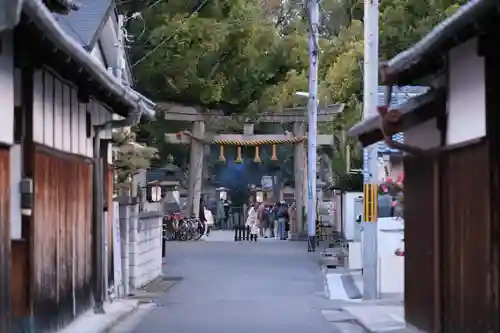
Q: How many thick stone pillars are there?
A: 2